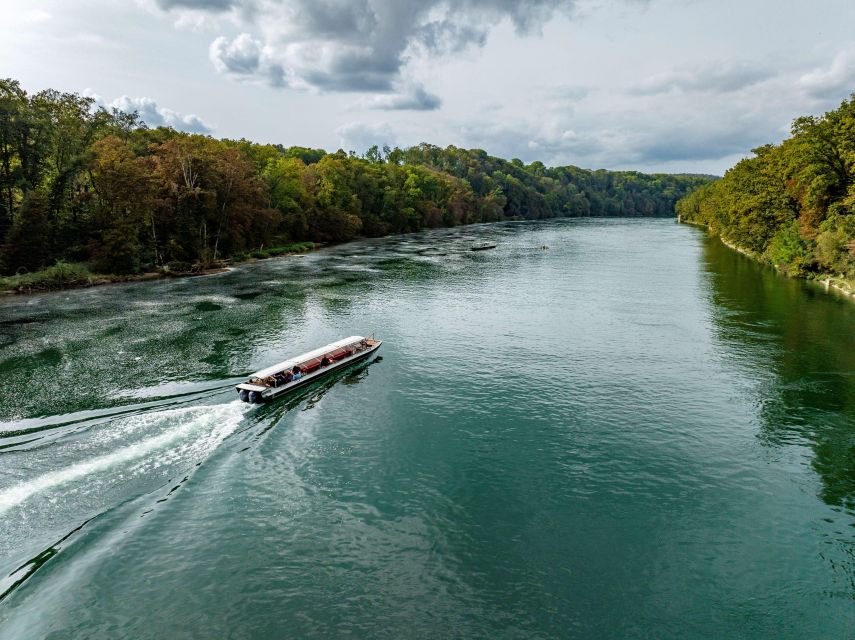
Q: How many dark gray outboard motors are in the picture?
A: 2